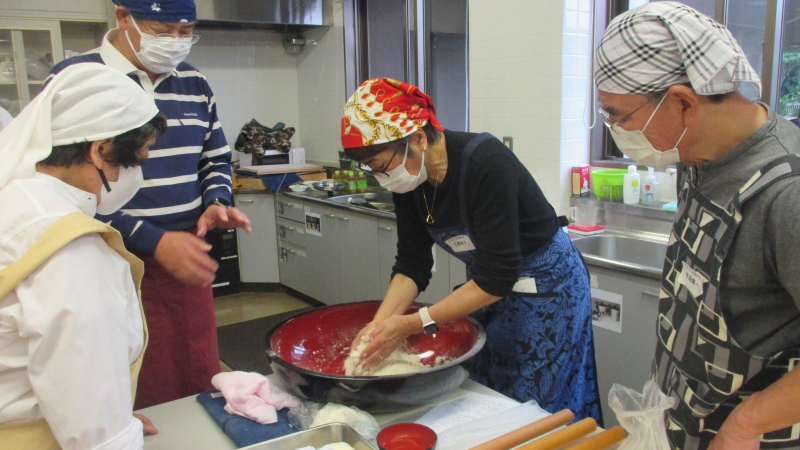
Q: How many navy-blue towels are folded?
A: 1